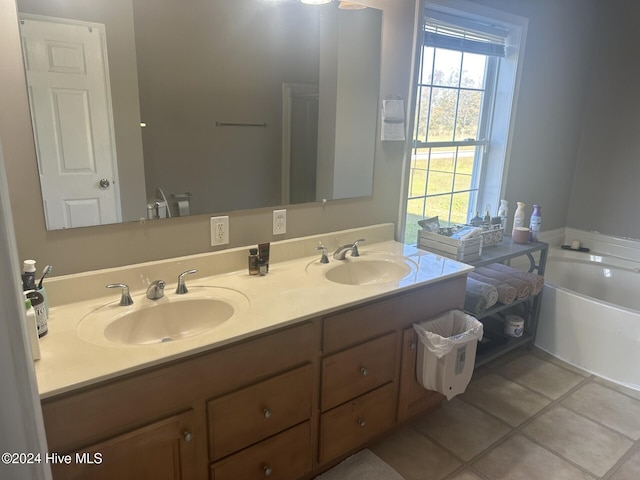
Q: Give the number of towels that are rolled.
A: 5